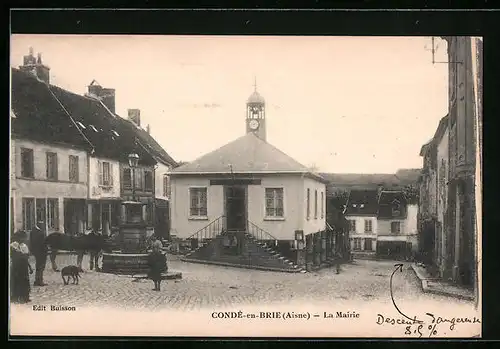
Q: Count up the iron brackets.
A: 1